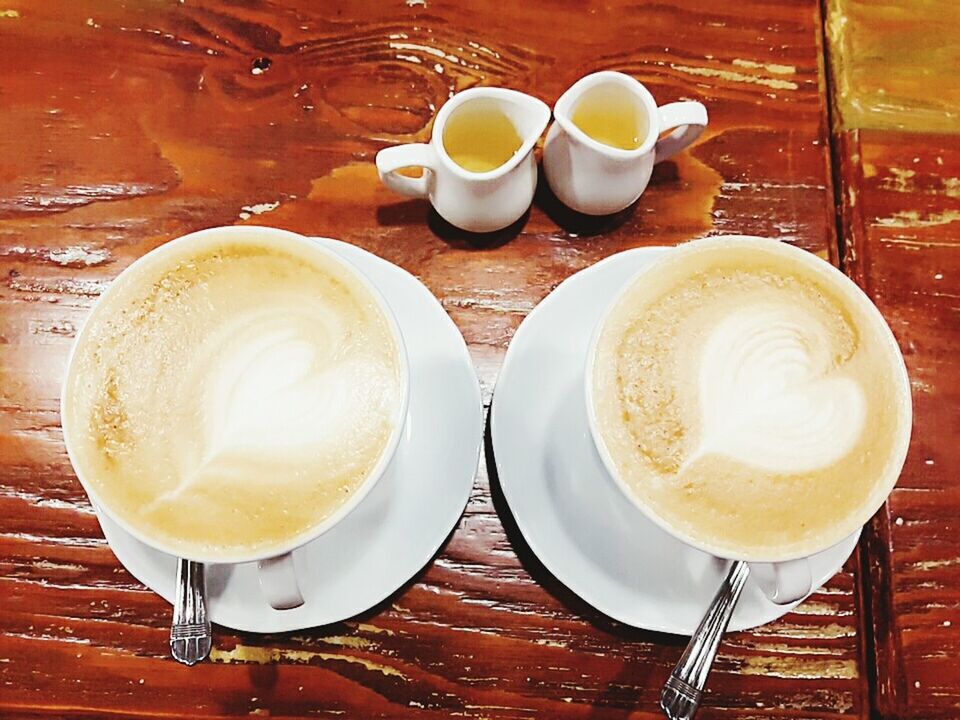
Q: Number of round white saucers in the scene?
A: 2